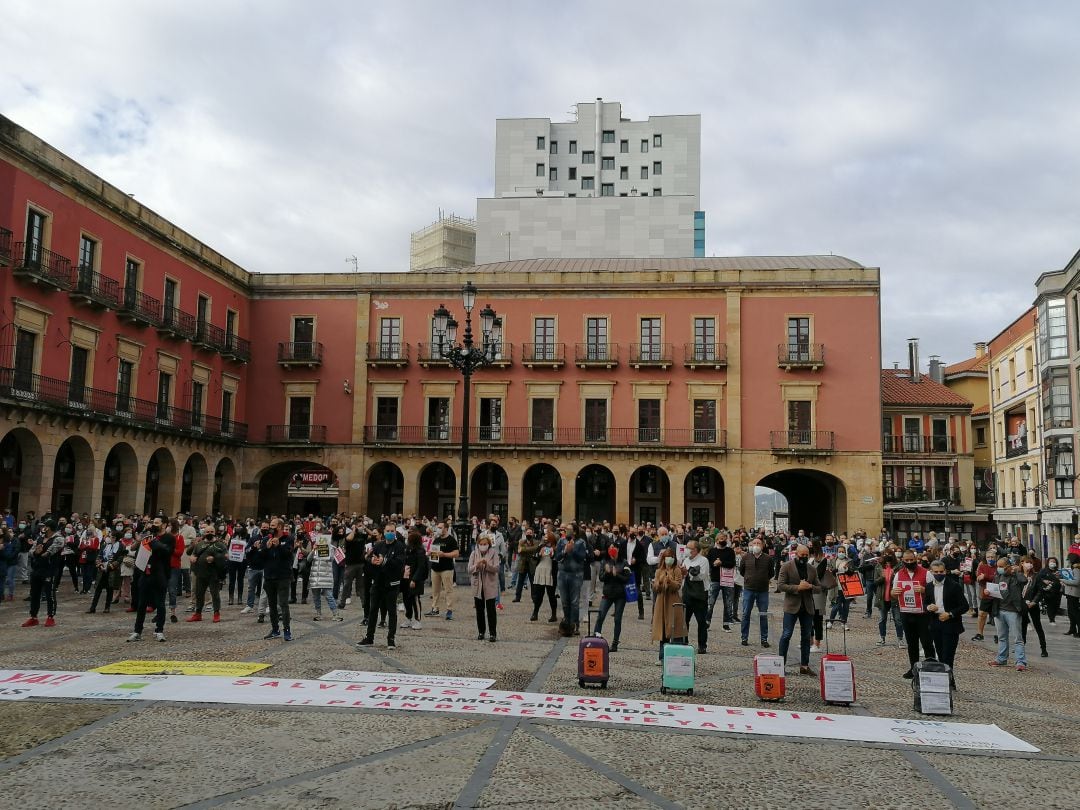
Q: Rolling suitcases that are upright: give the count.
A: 5